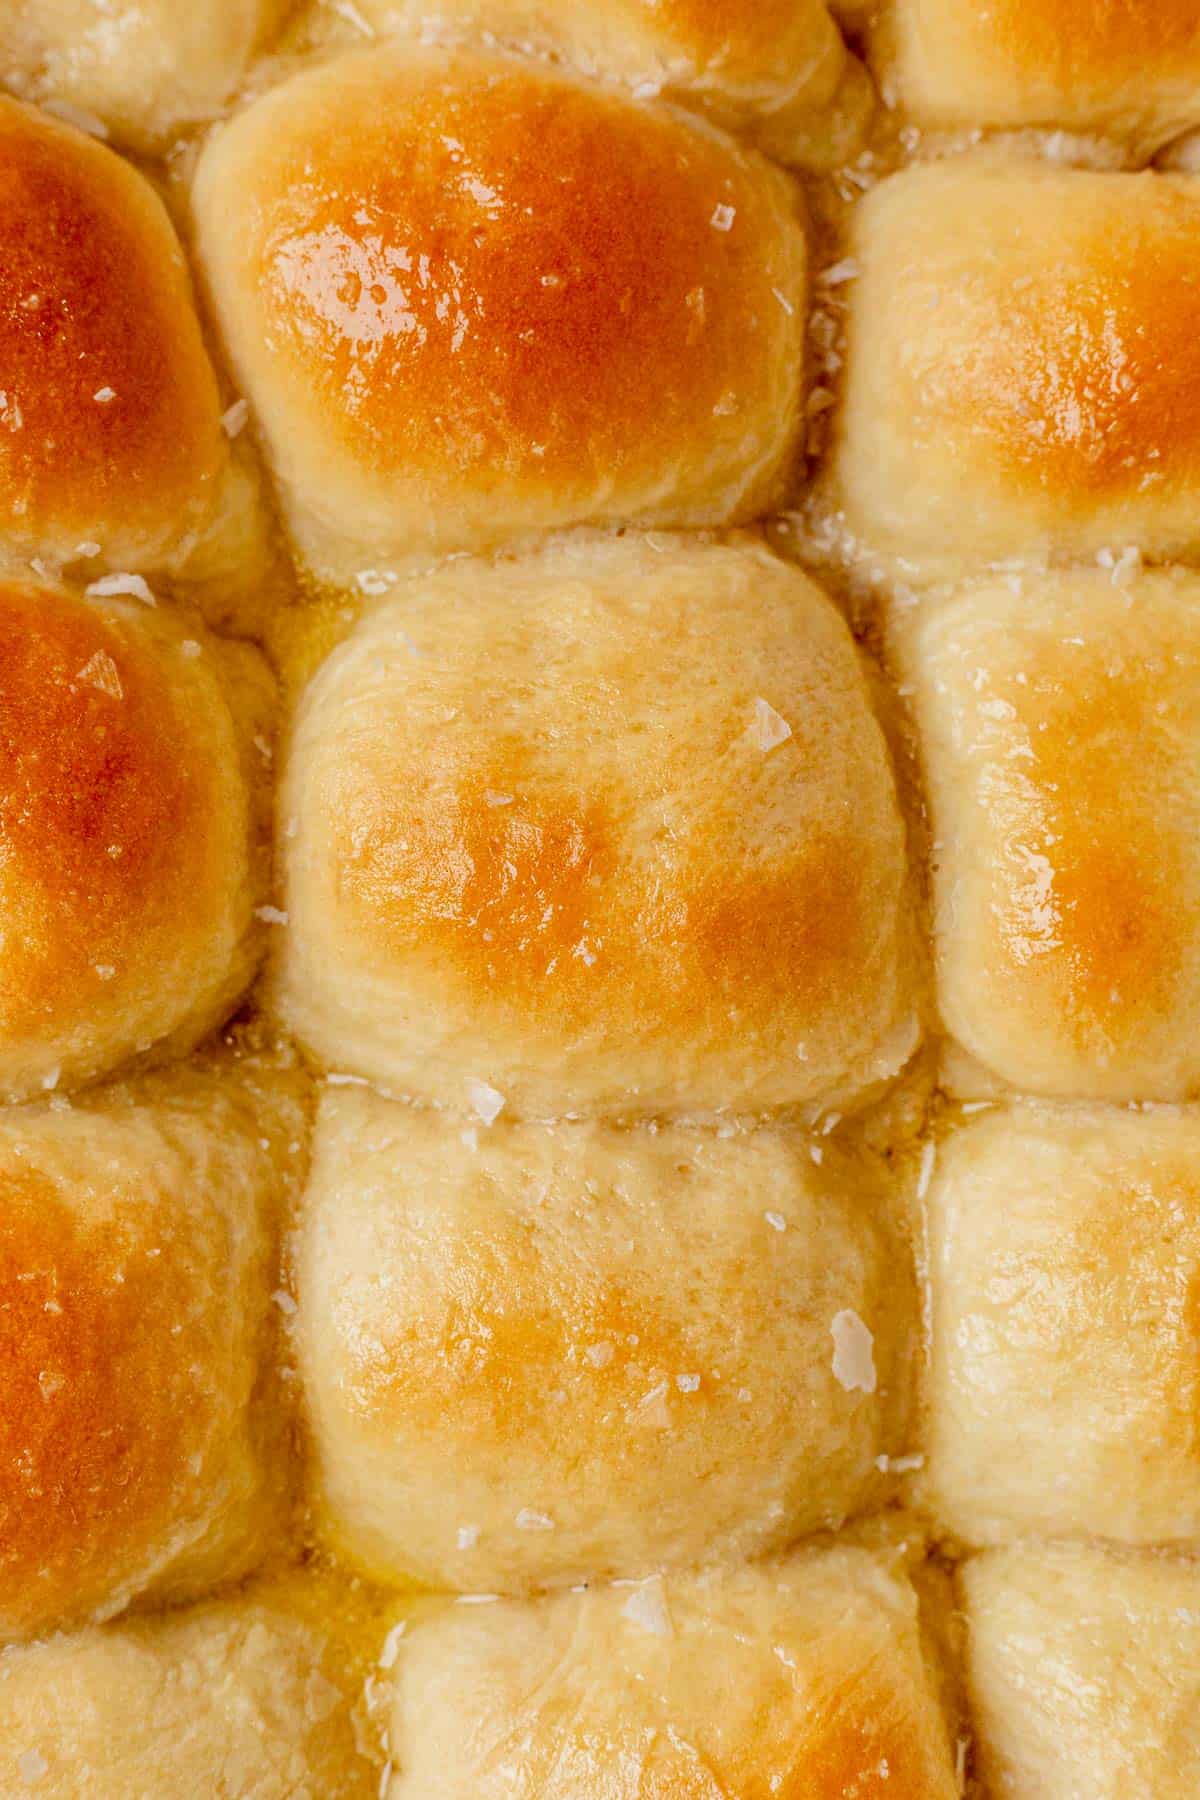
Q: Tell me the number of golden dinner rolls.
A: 15